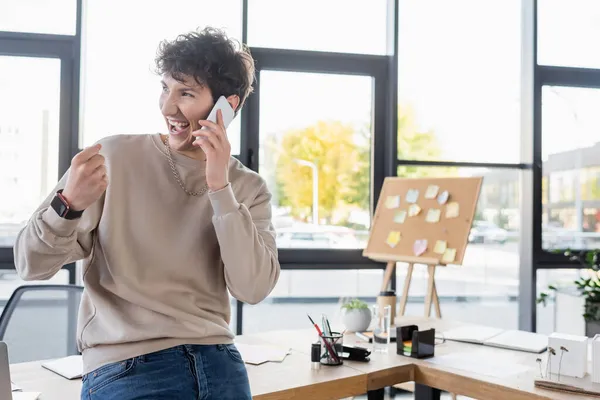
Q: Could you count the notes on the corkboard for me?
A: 12